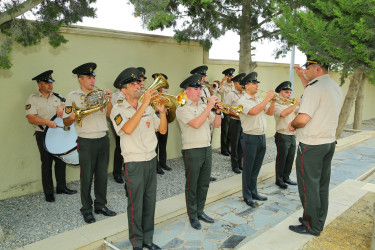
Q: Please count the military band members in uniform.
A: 12